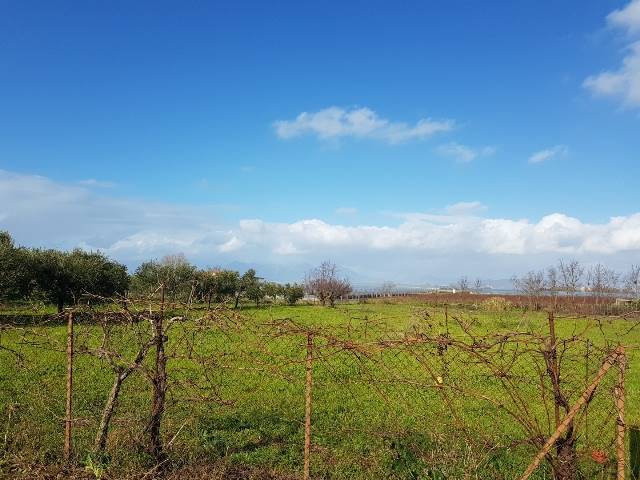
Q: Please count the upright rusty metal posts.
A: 3